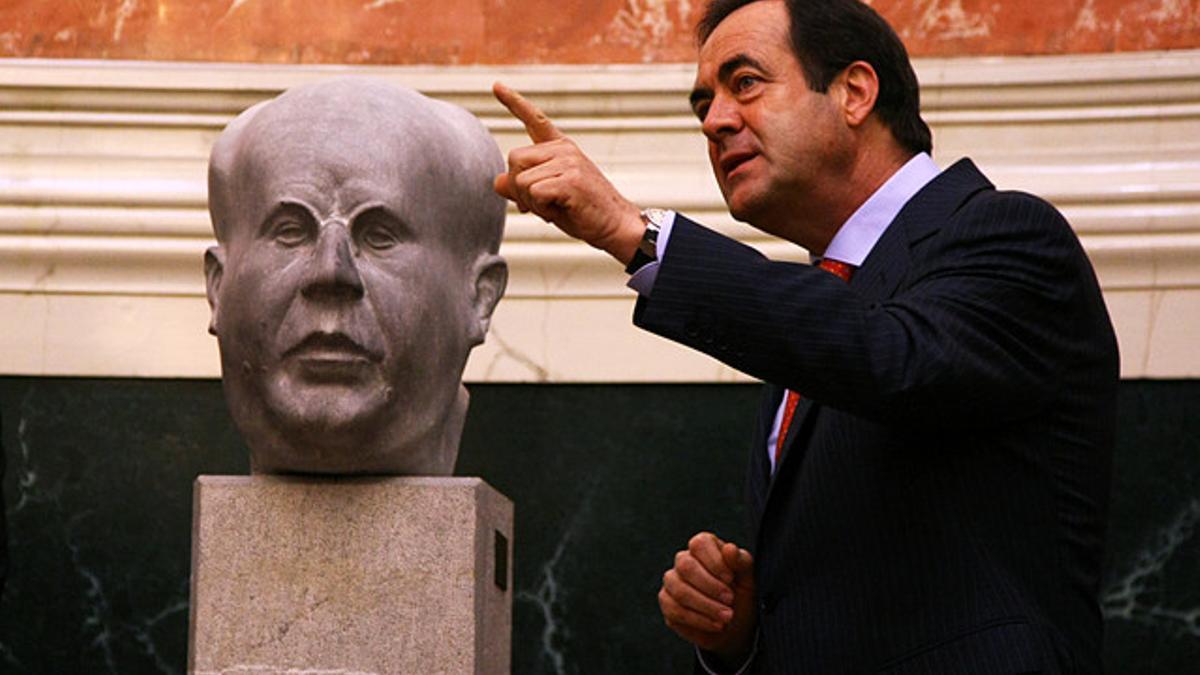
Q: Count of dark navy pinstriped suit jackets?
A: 1